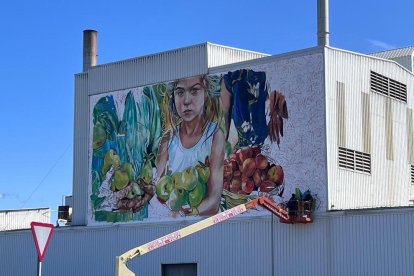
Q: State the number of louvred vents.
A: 3